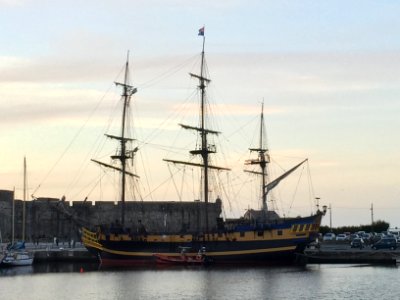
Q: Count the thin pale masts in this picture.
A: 2